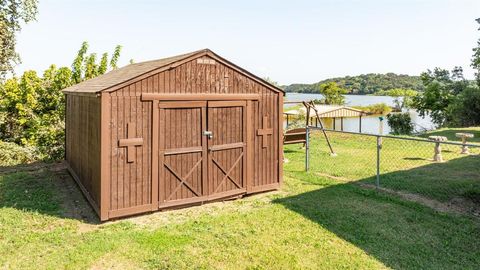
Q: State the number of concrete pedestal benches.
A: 2